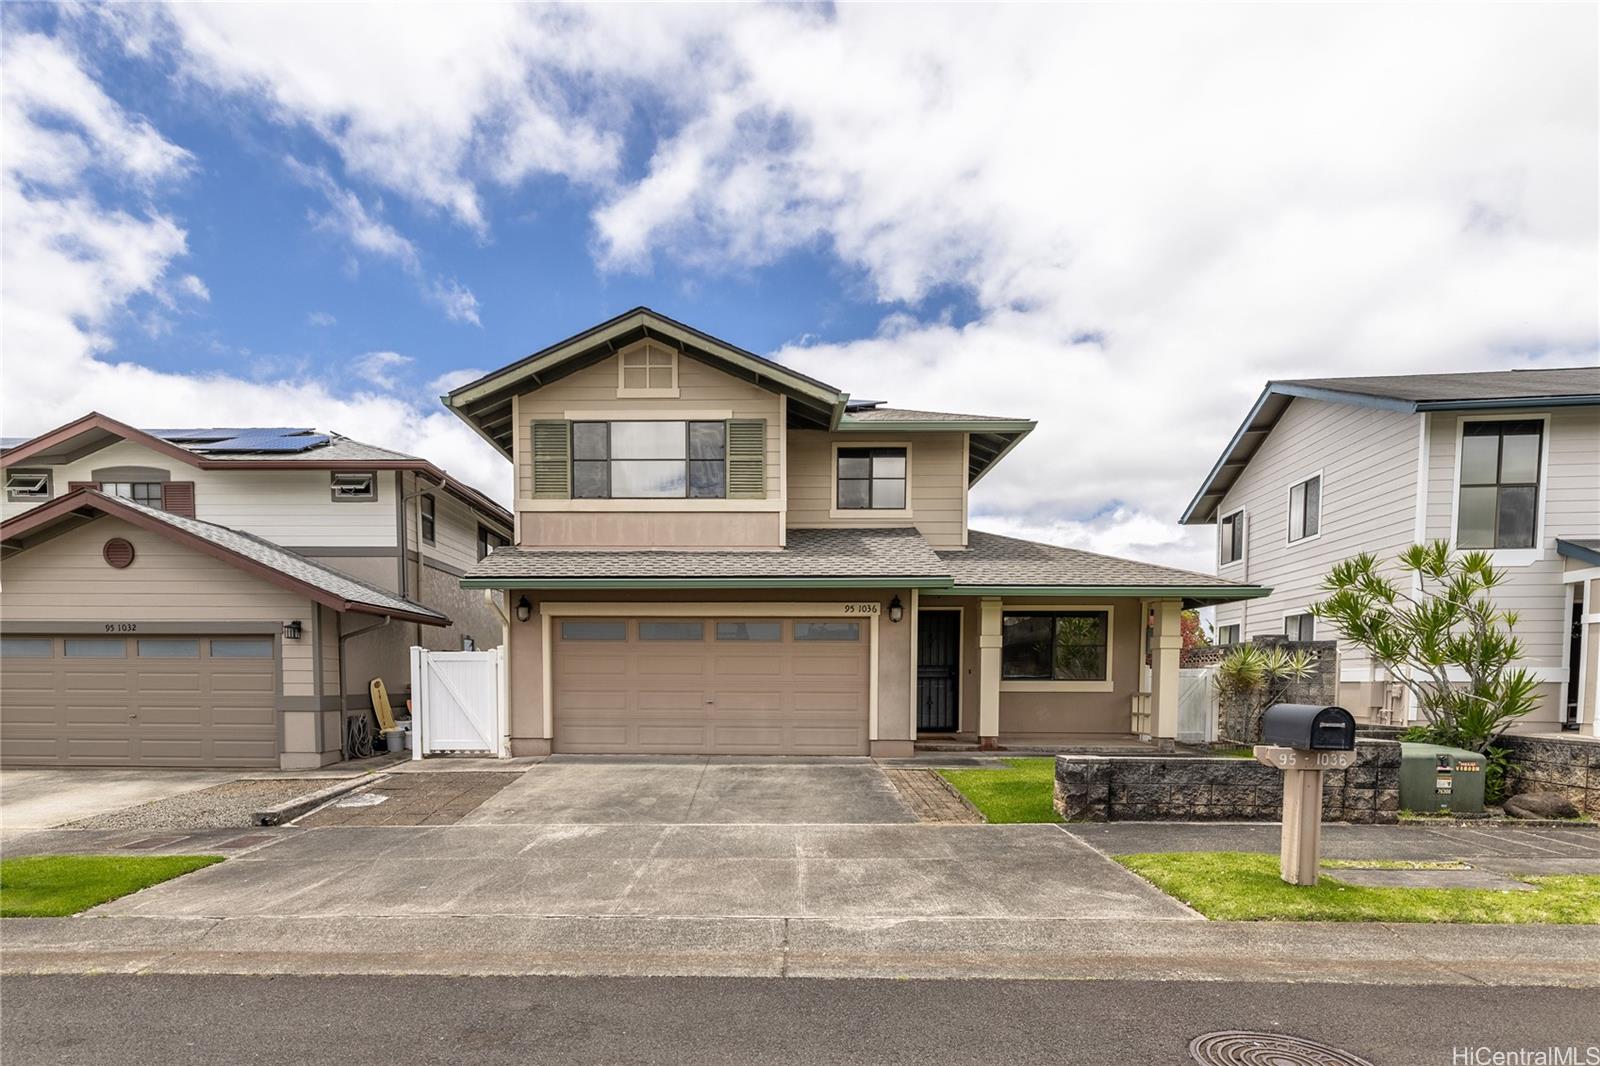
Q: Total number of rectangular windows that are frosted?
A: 8